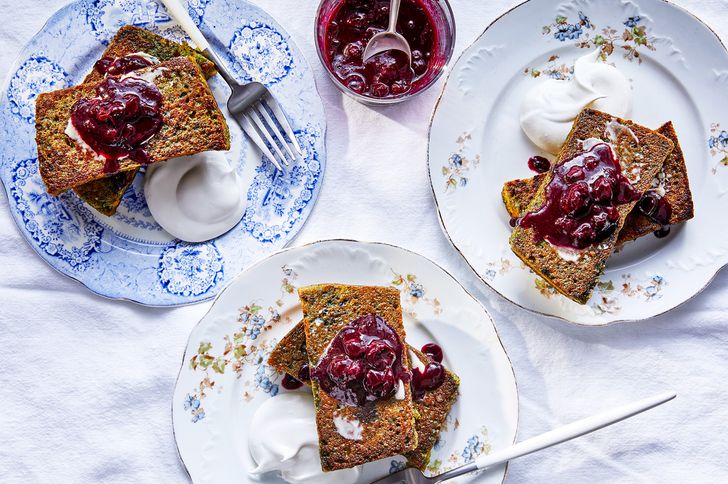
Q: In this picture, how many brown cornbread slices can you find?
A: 6